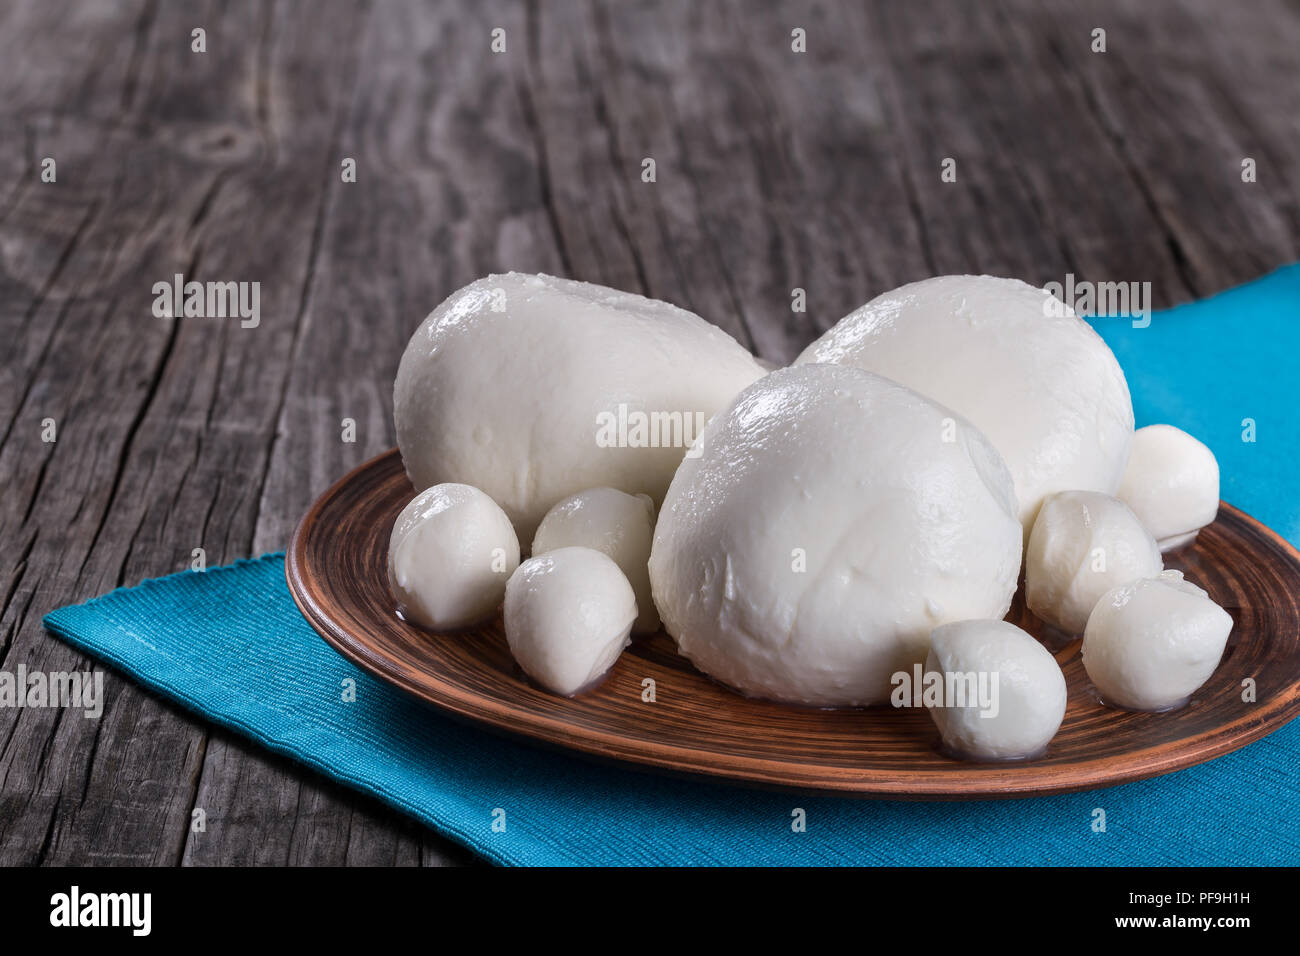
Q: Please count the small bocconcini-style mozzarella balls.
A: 7